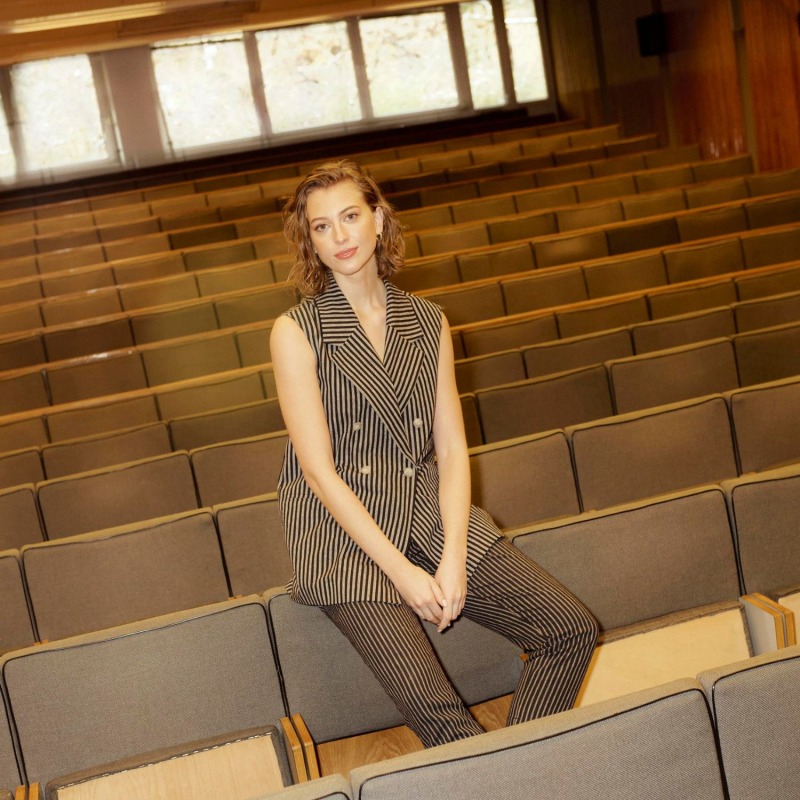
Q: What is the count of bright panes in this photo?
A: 7